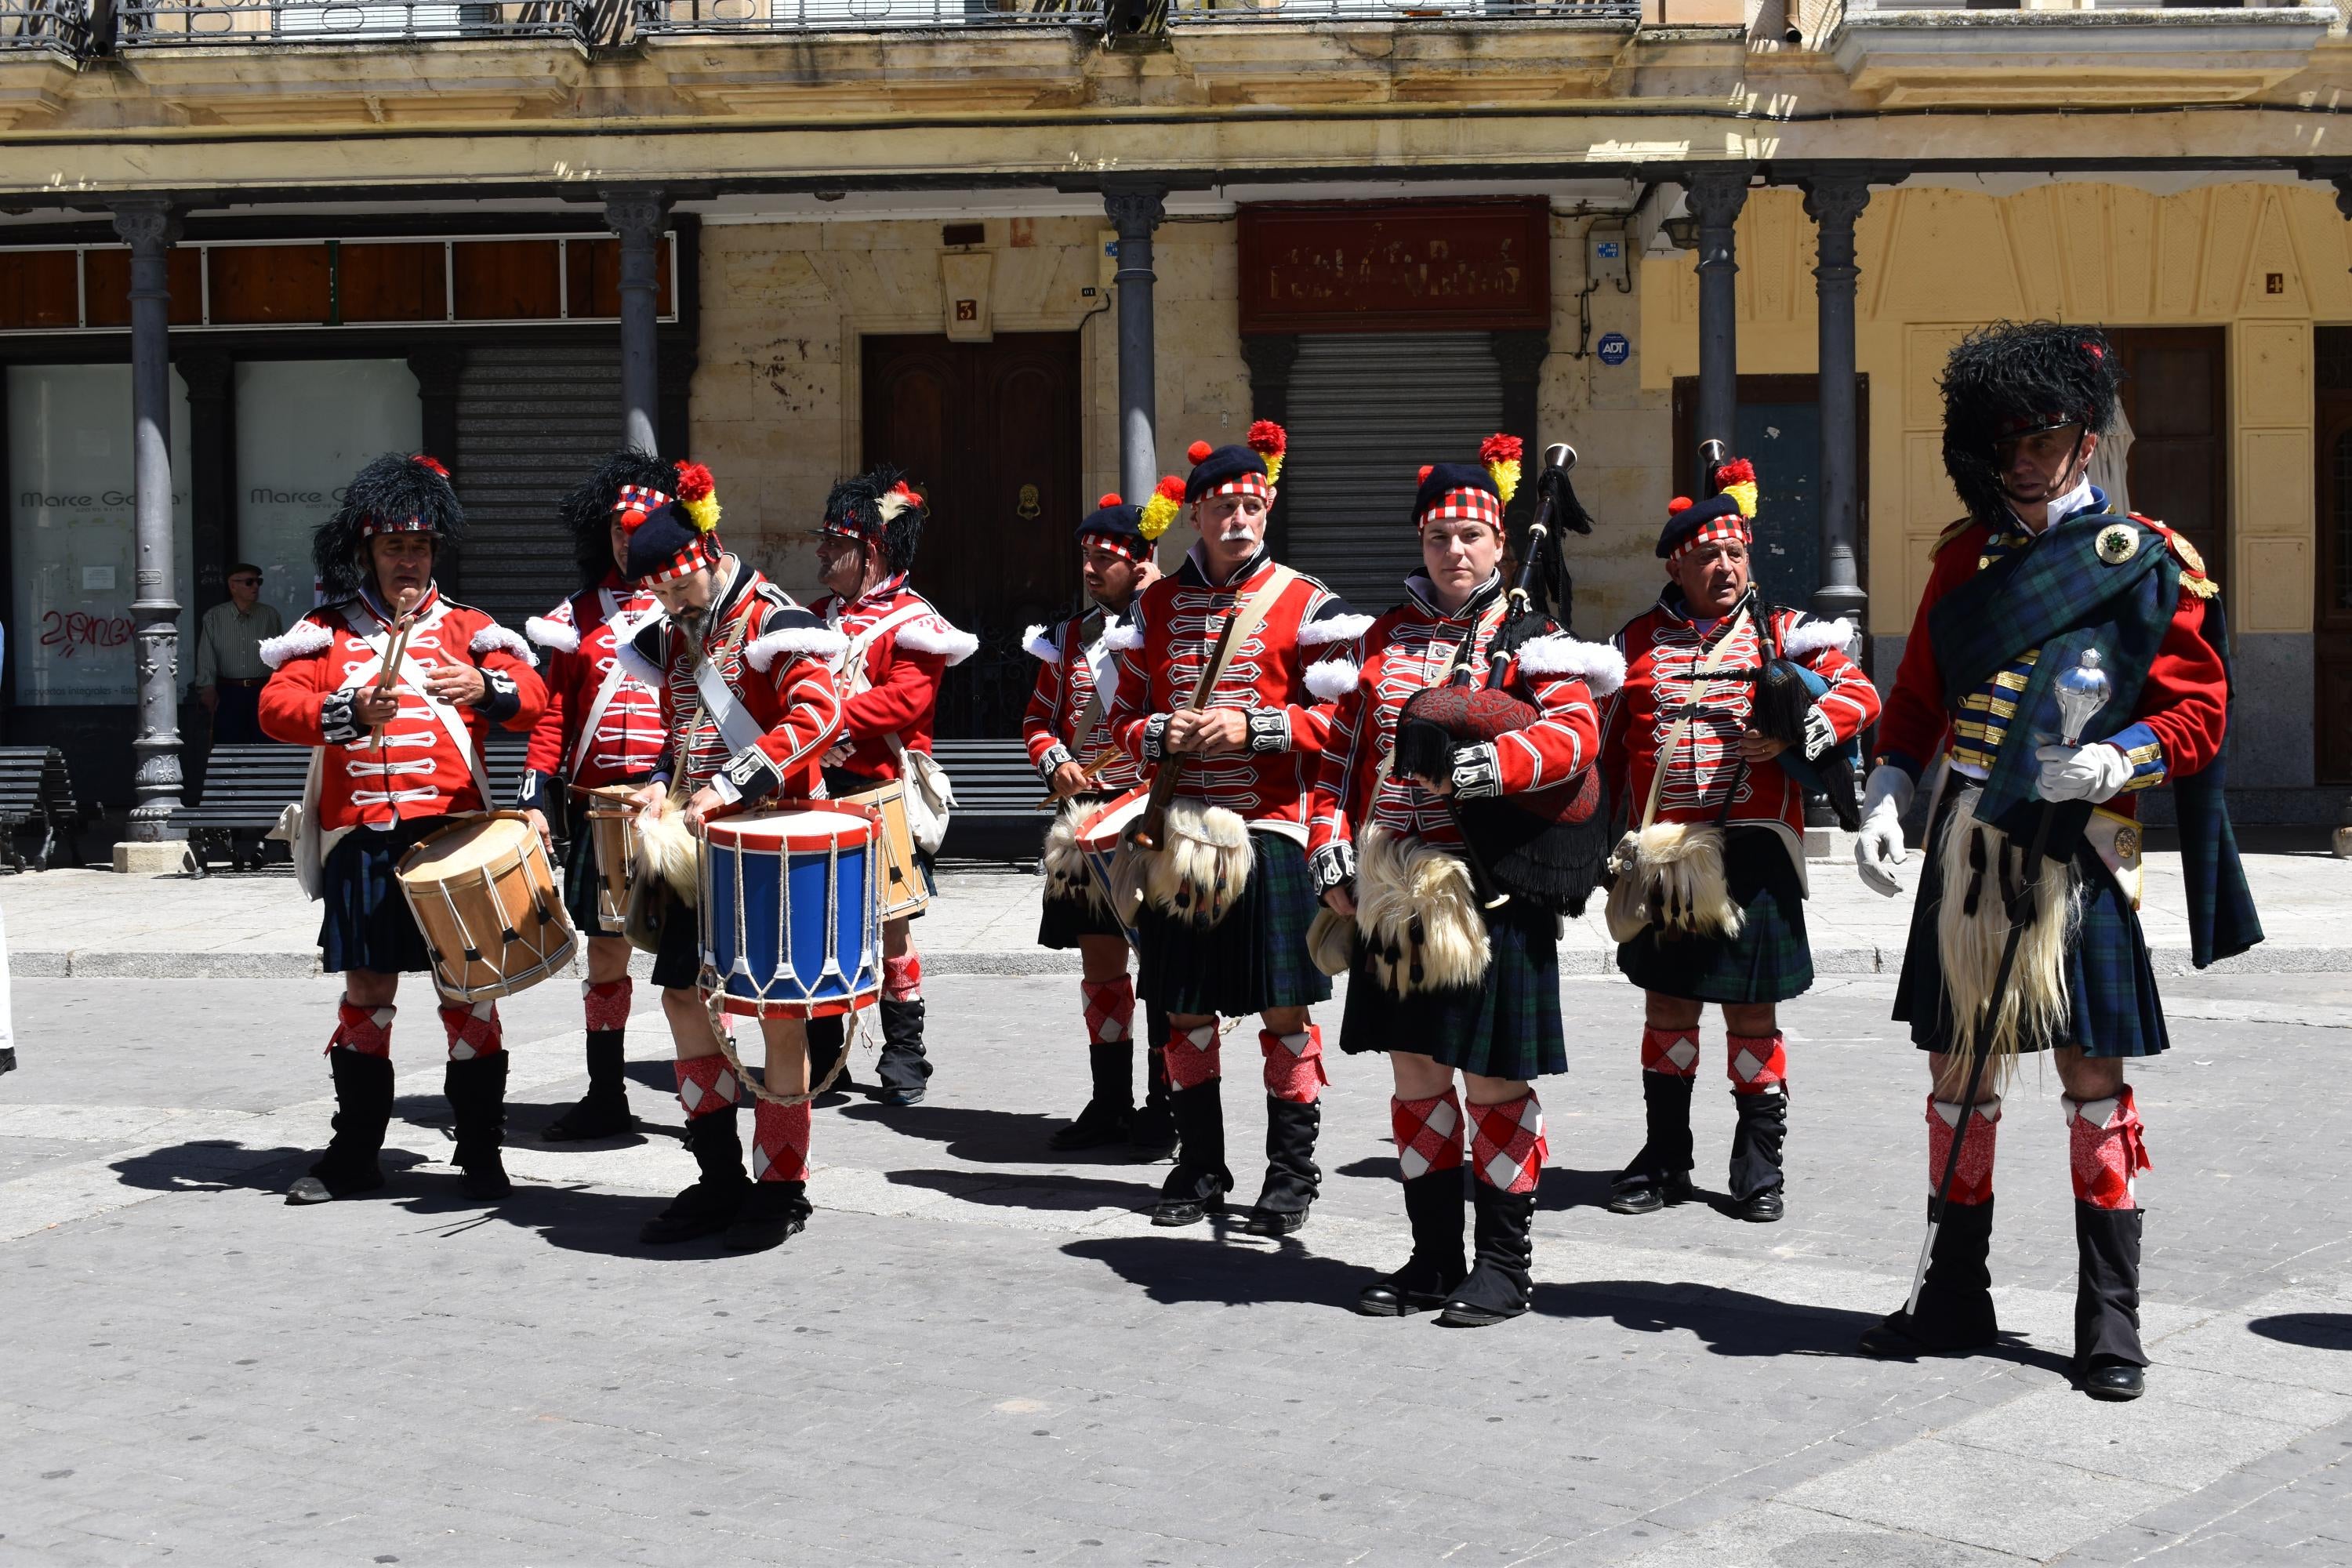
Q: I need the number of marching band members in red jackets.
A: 9